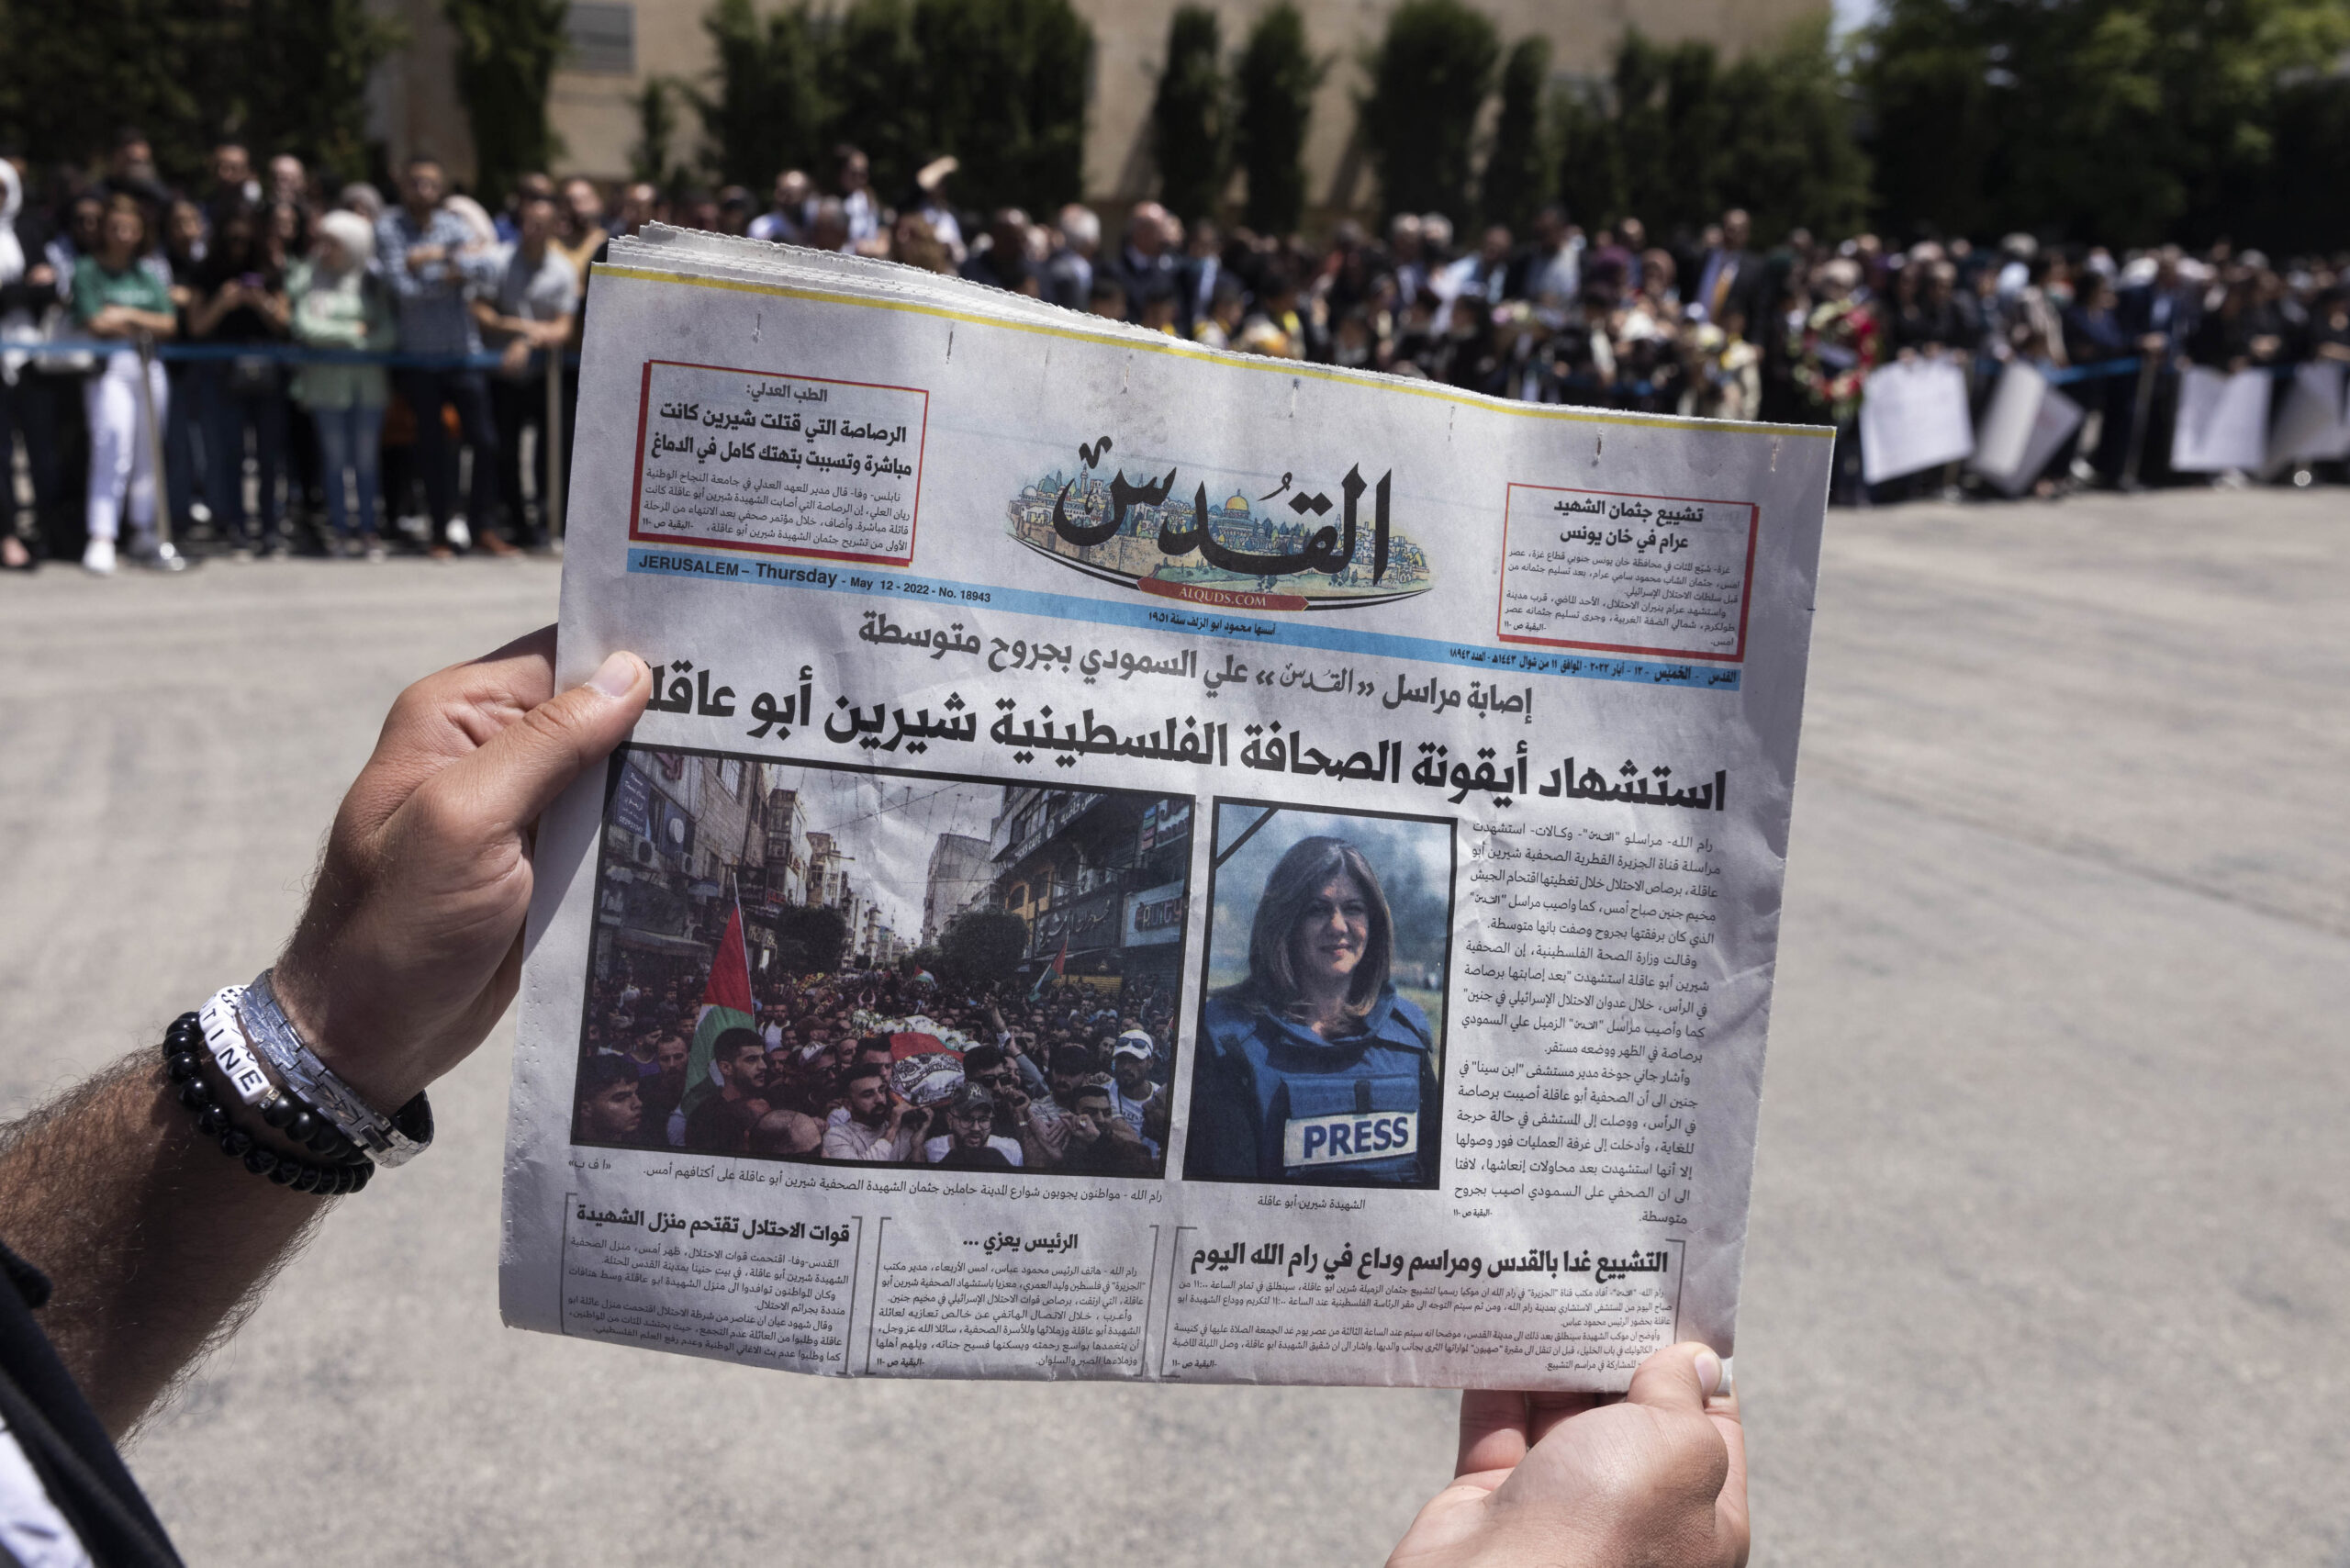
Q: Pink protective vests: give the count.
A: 0